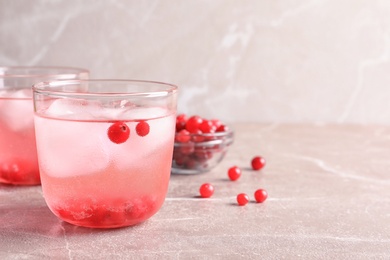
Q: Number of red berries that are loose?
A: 5